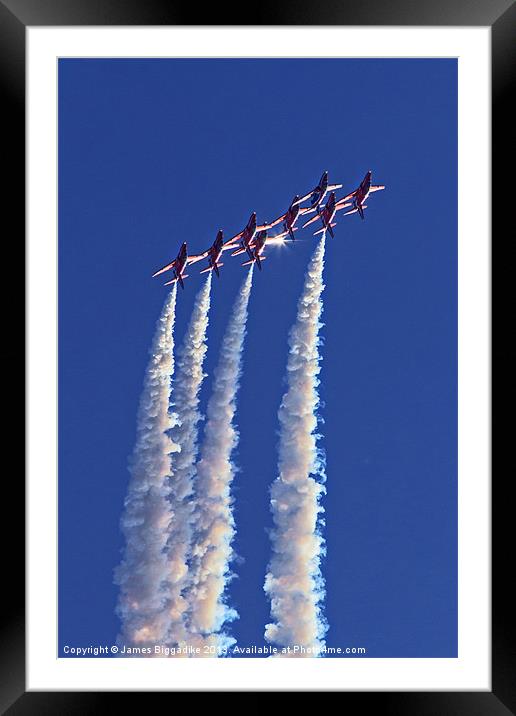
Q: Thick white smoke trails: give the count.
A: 4